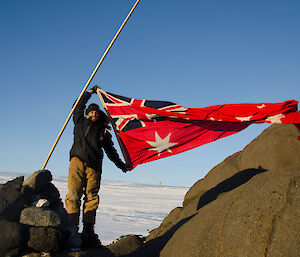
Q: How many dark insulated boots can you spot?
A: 2